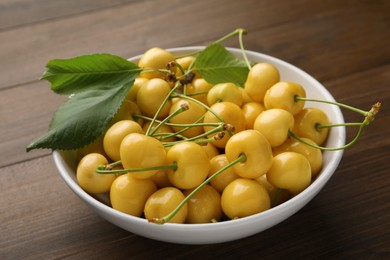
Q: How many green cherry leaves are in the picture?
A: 3